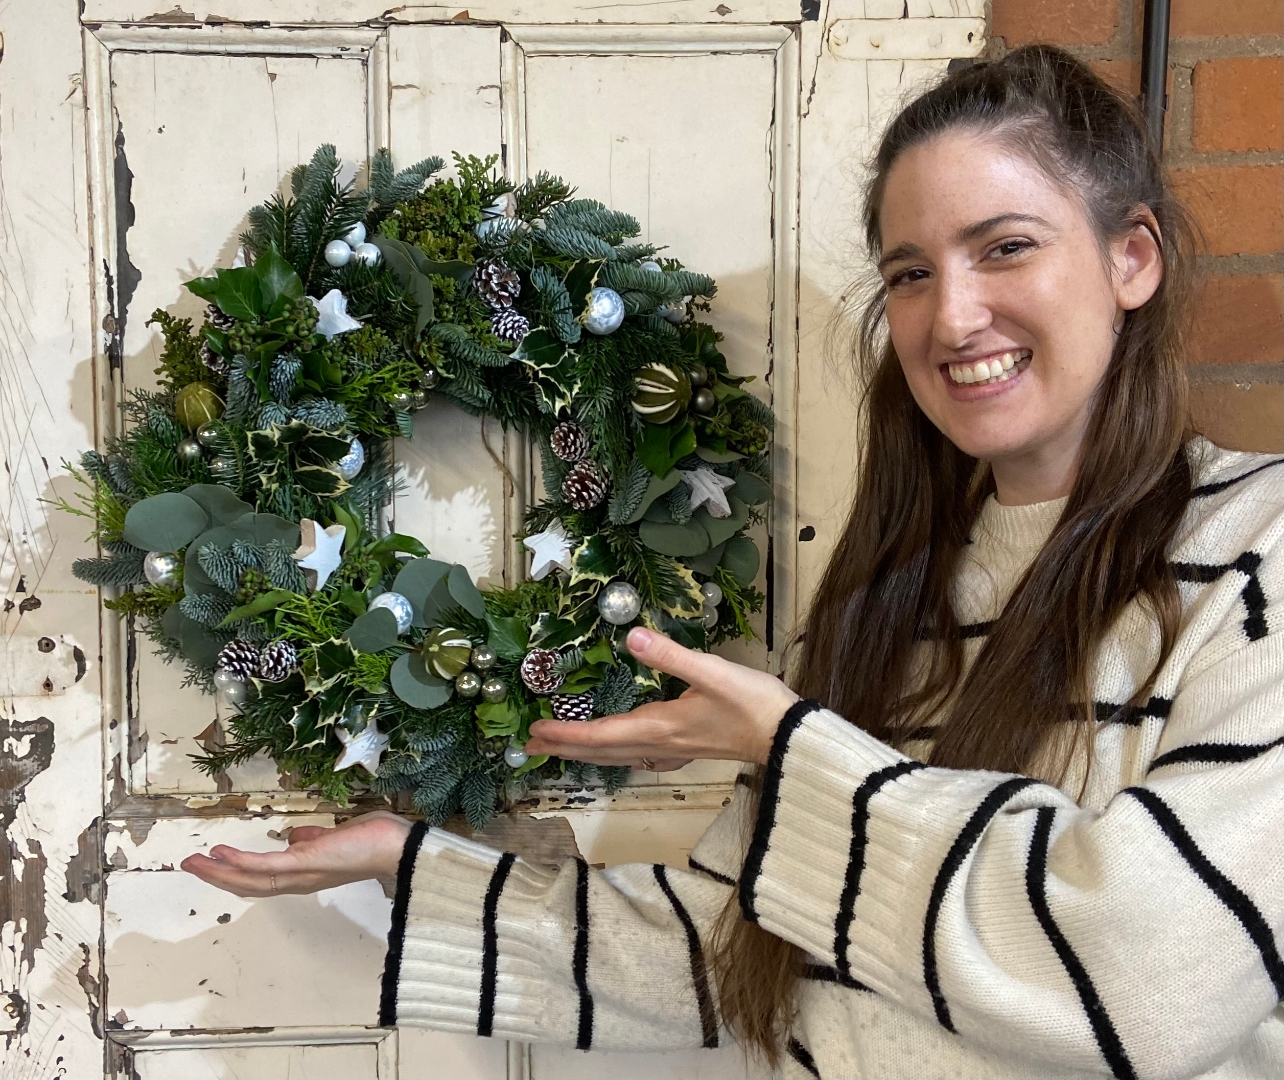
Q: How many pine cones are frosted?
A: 10